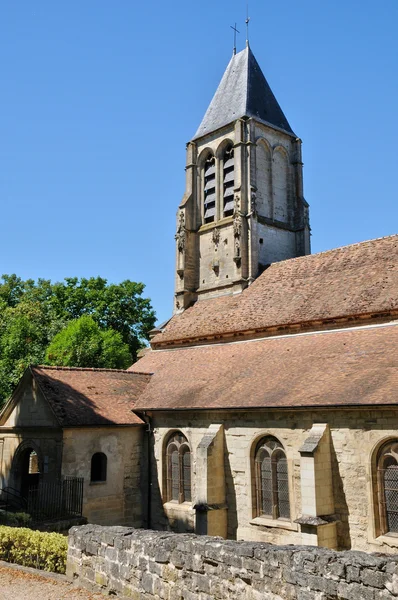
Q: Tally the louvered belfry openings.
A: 2